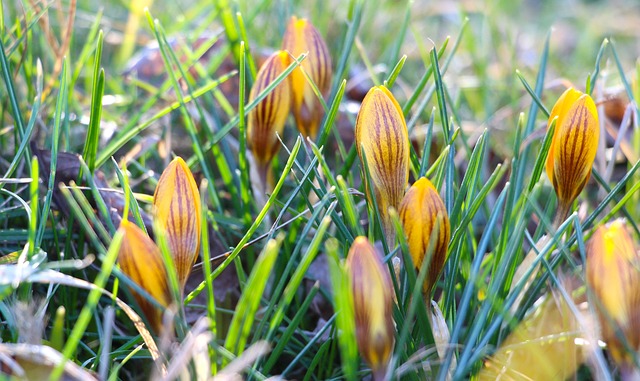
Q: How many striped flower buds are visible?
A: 9